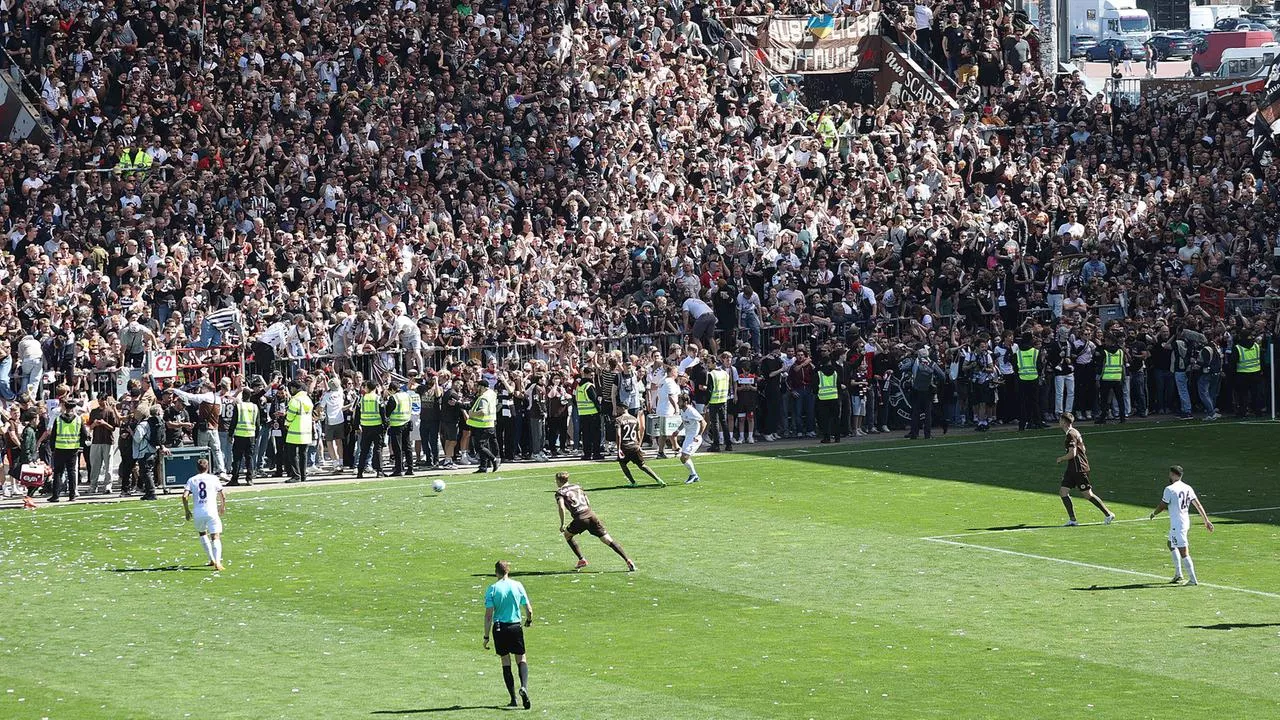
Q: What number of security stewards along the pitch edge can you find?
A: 12